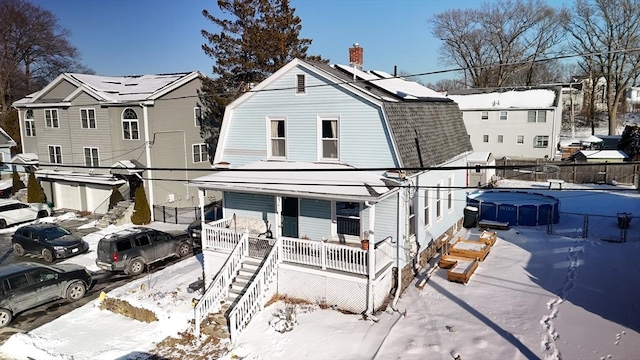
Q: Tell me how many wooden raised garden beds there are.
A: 3